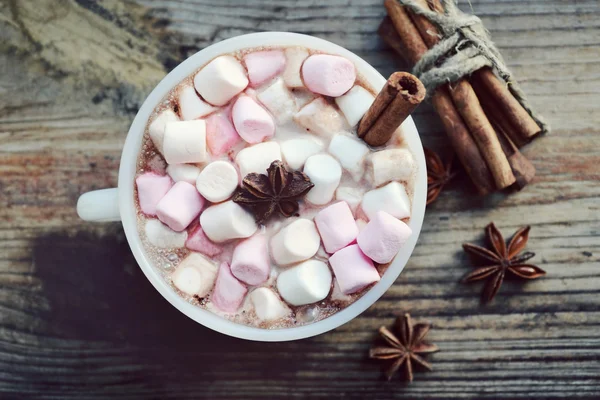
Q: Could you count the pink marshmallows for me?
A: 12